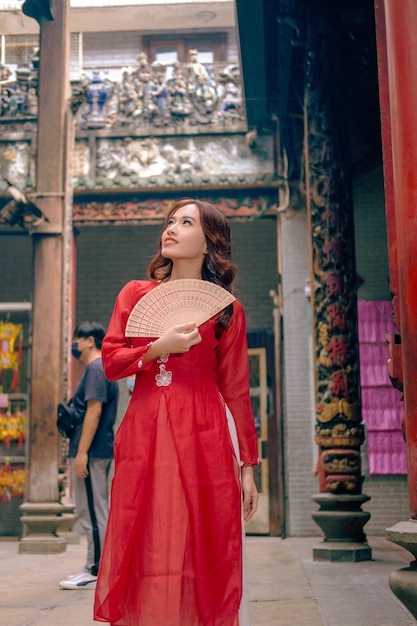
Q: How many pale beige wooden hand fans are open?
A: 1